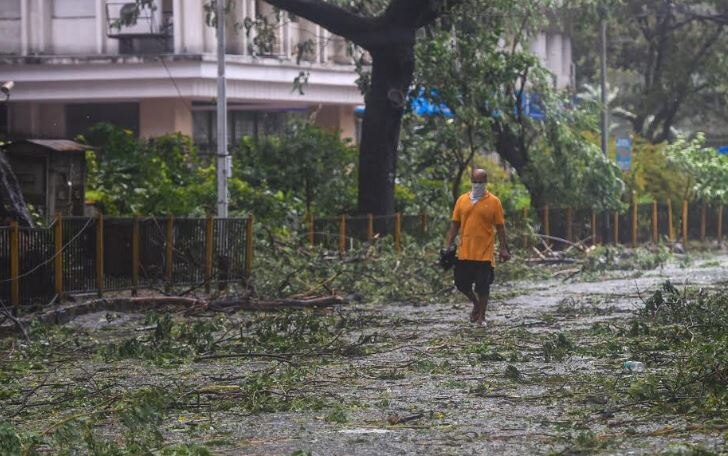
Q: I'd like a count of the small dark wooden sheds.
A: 1